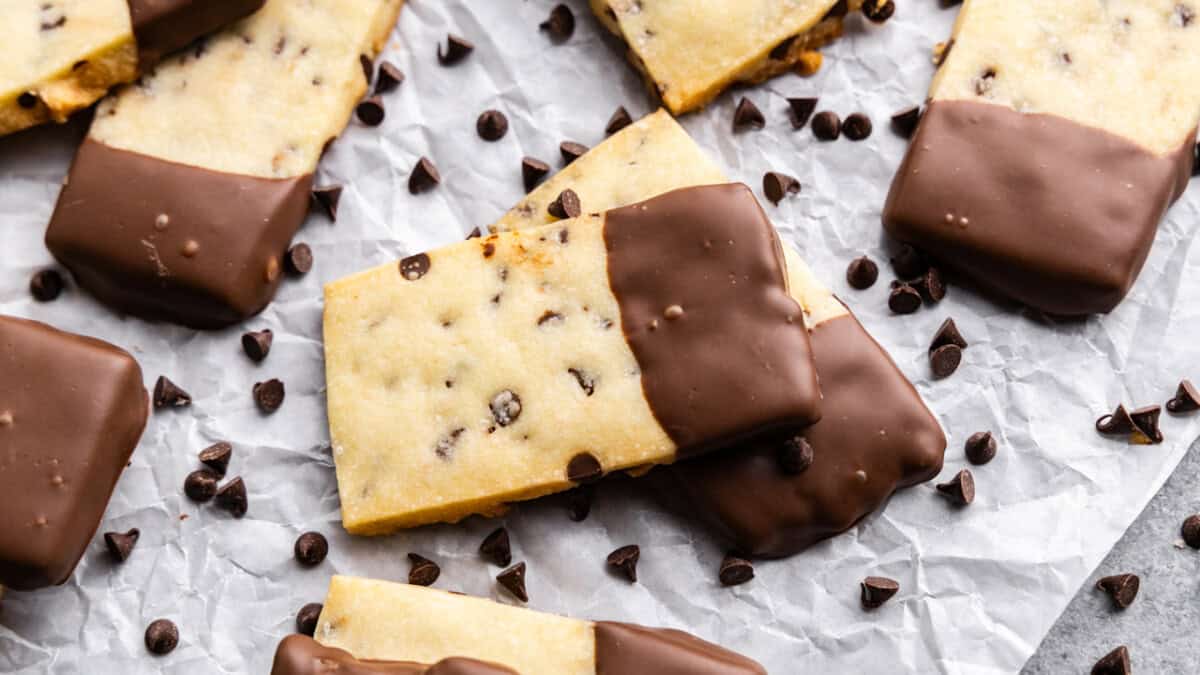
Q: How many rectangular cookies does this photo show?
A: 9